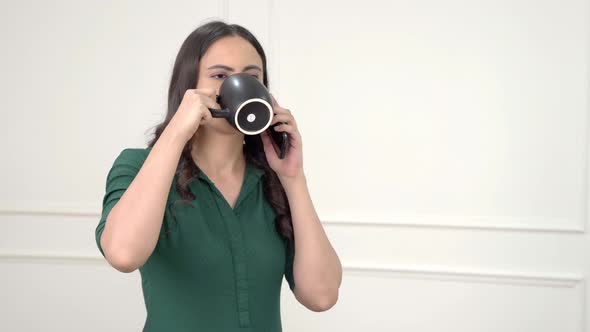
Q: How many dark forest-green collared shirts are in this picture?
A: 1